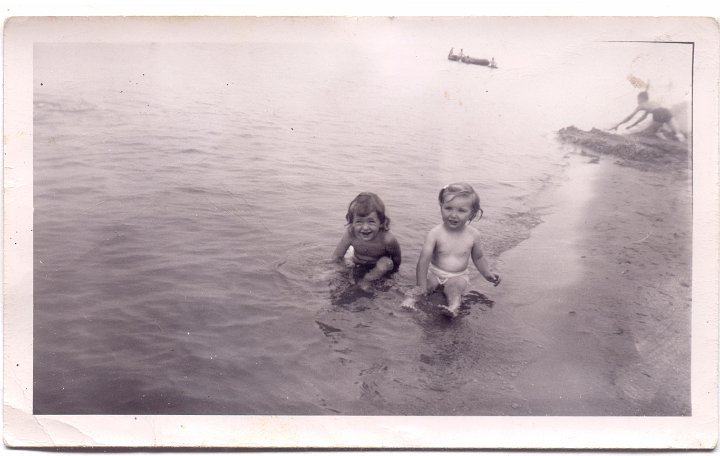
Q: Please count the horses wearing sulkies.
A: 0